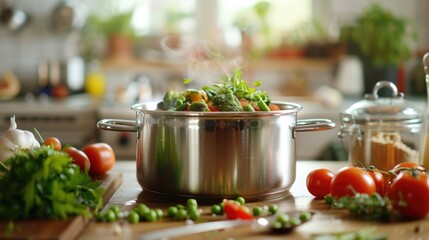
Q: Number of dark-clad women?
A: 0